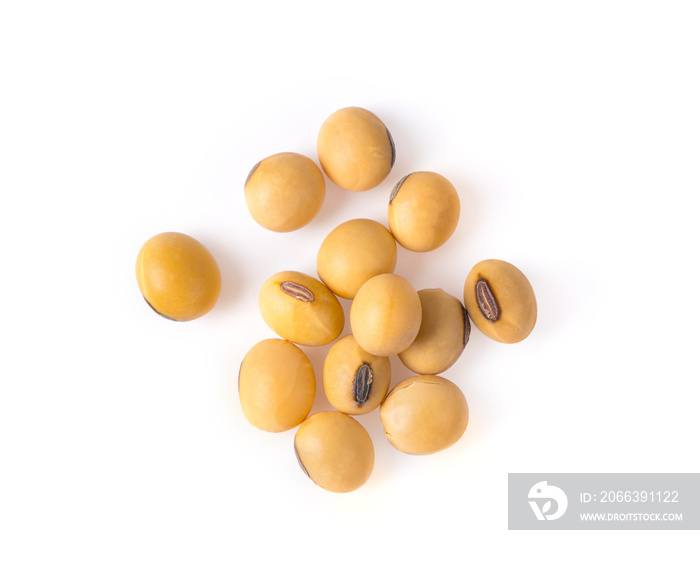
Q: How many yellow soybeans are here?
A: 13